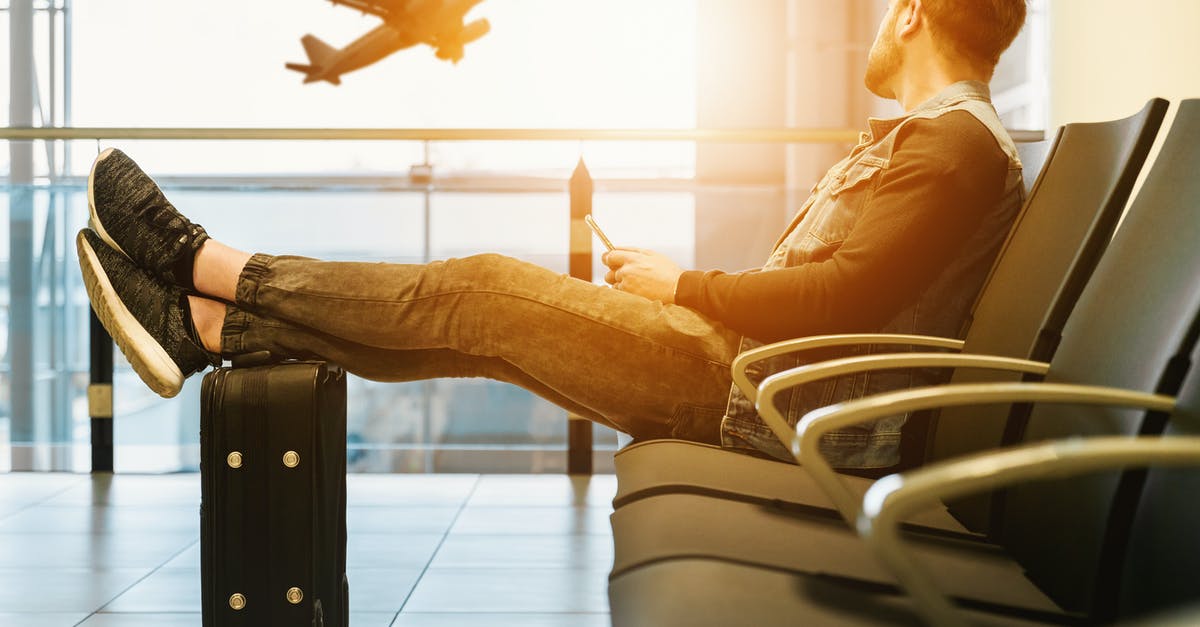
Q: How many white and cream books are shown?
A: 0